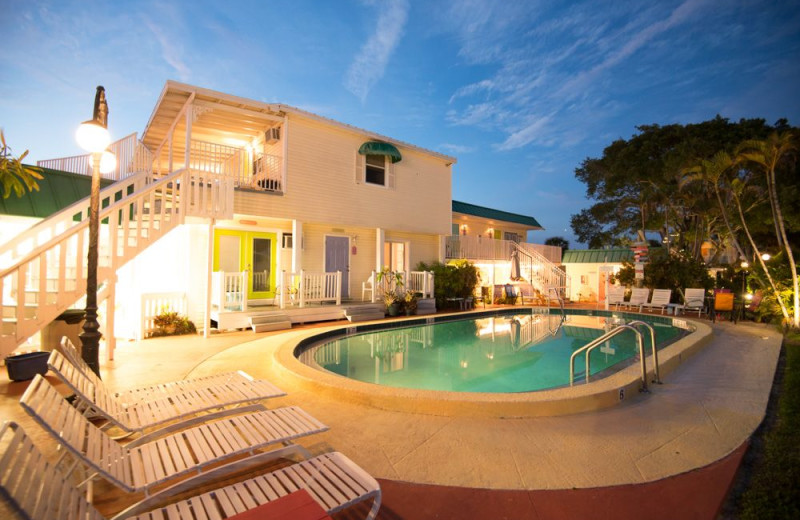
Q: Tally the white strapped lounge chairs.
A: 8